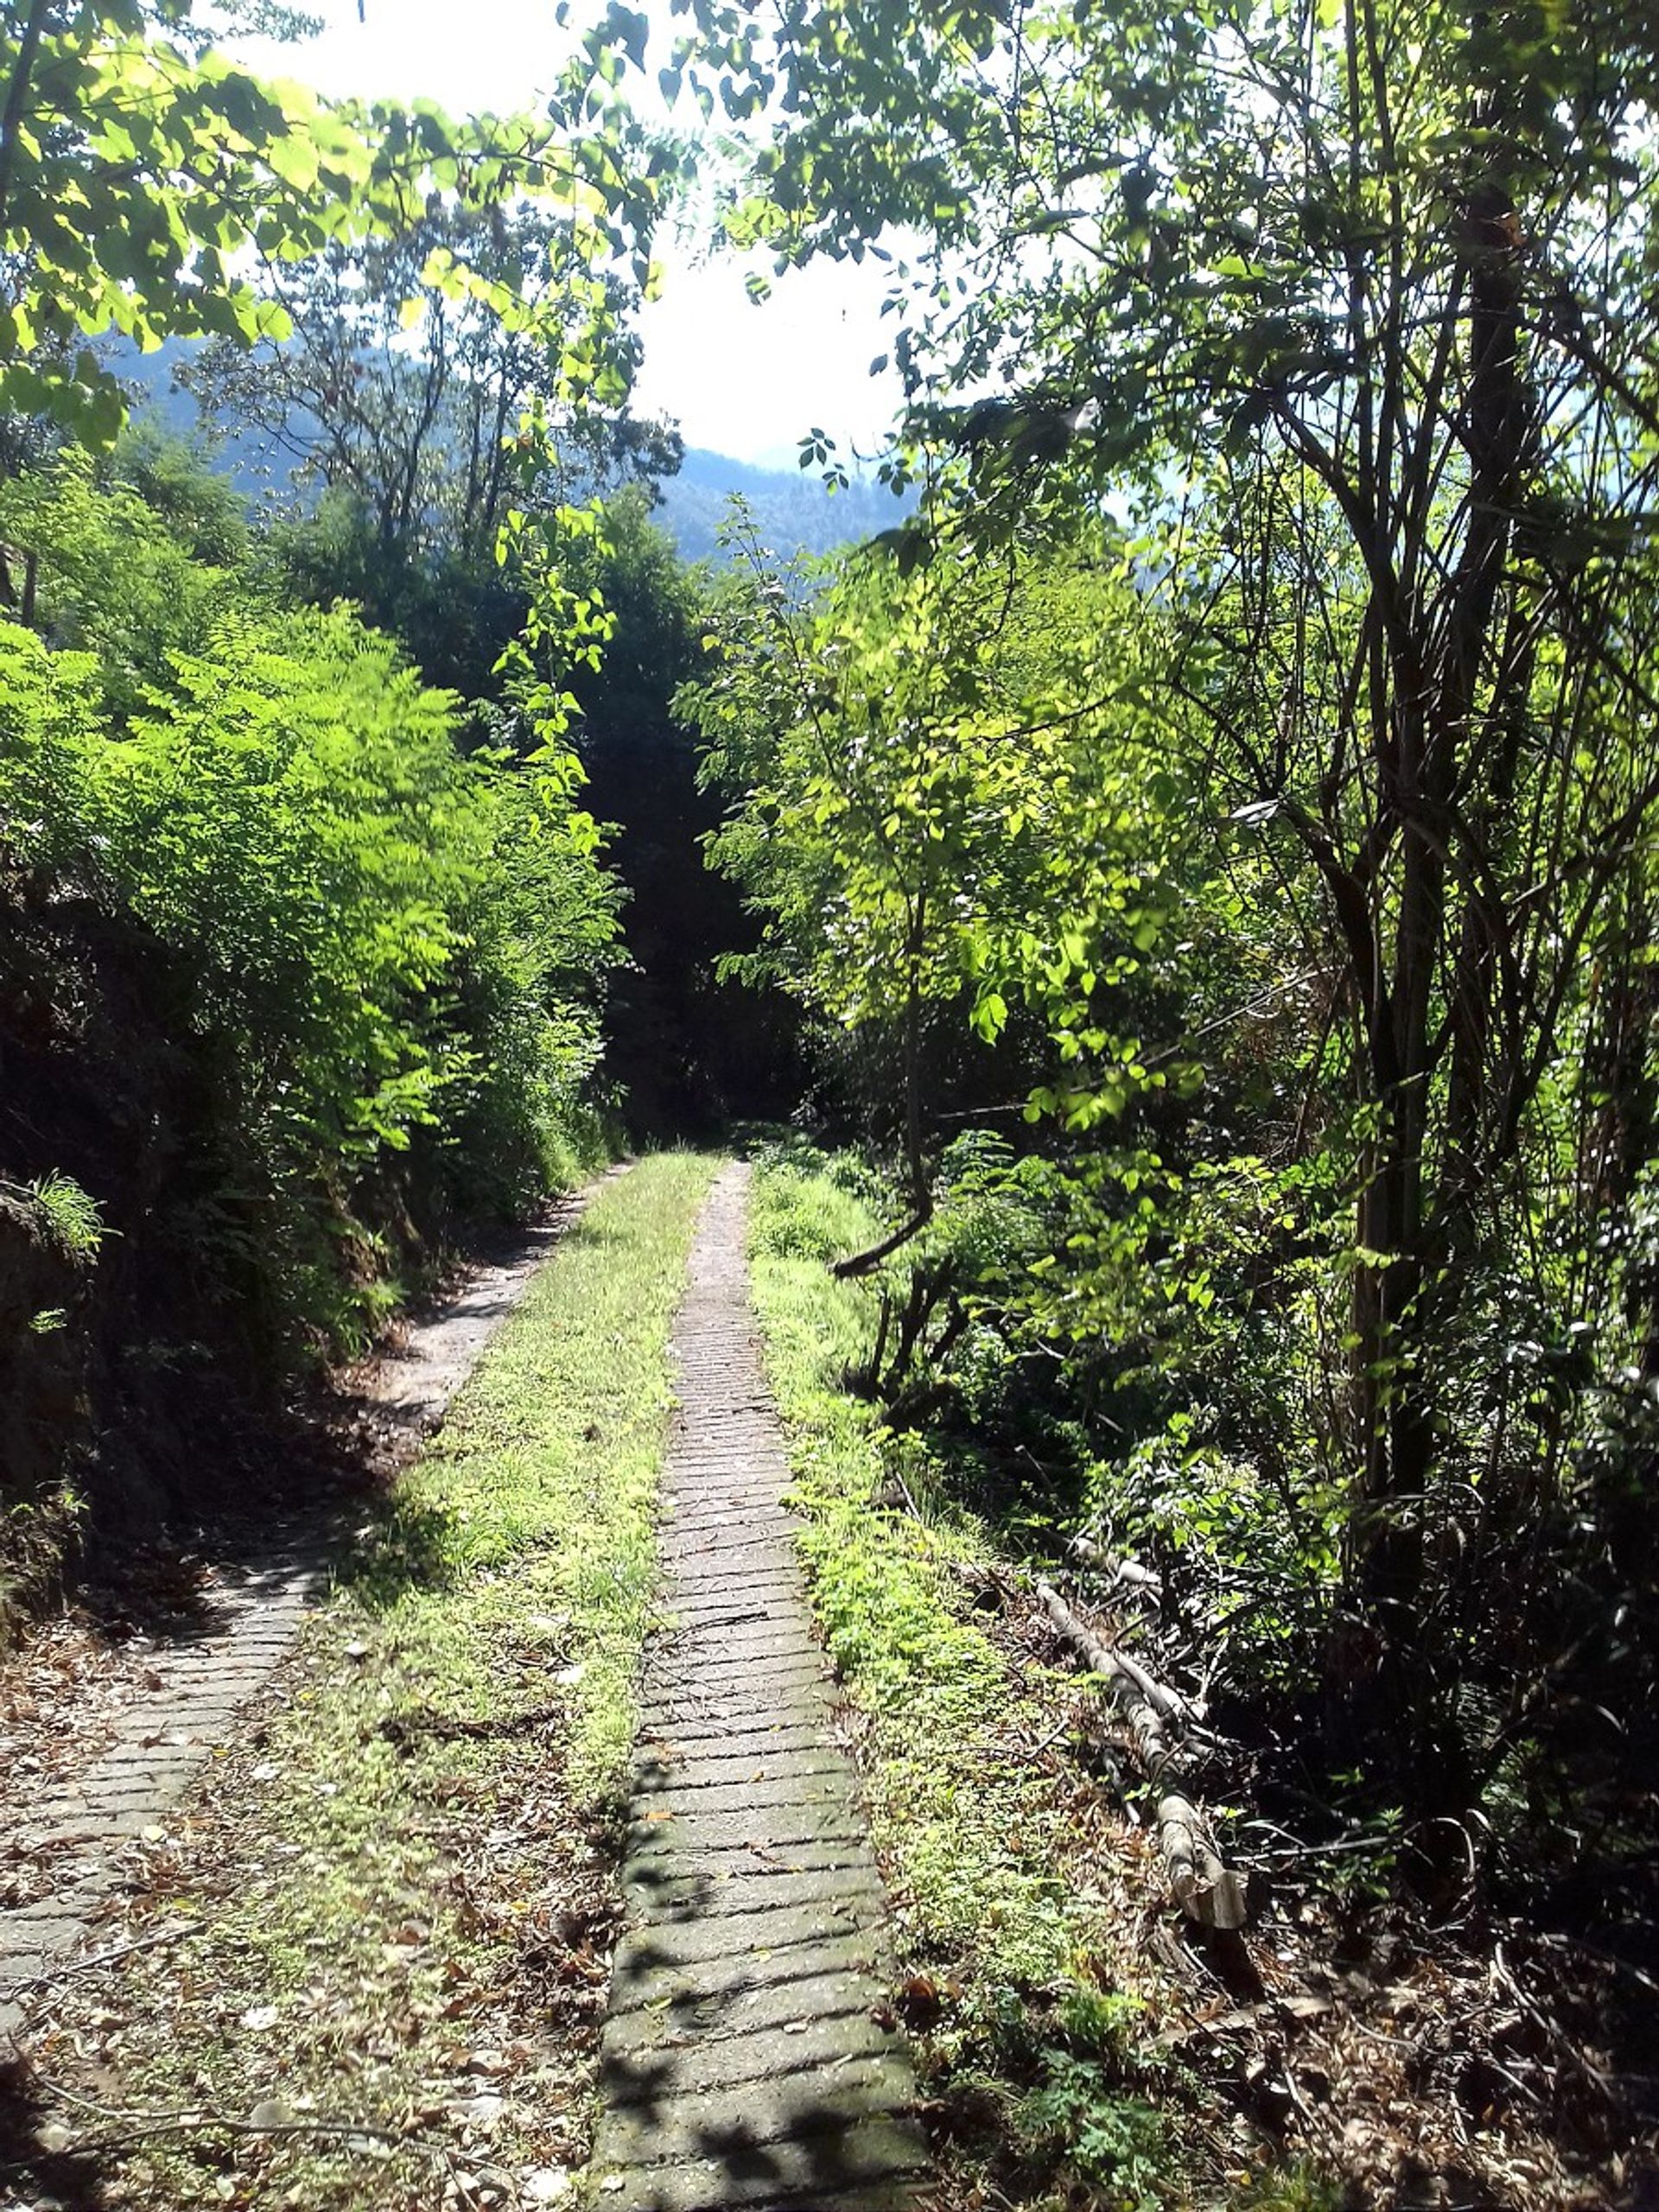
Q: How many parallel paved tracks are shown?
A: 2